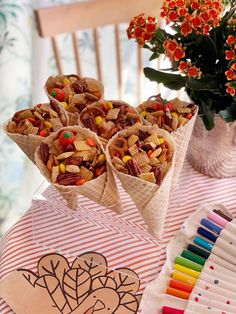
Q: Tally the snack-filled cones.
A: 6